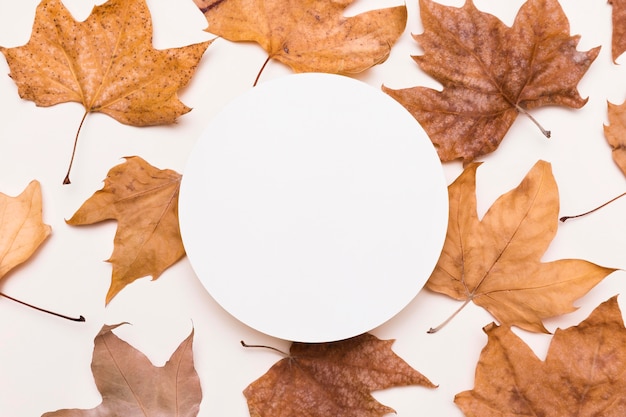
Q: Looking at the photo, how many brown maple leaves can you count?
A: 11